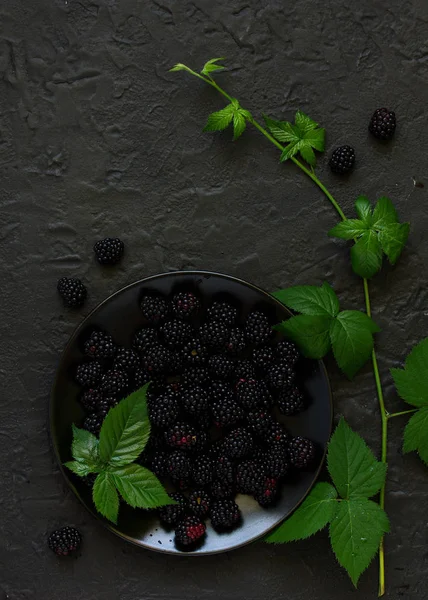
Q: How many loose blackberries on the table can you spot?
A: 5